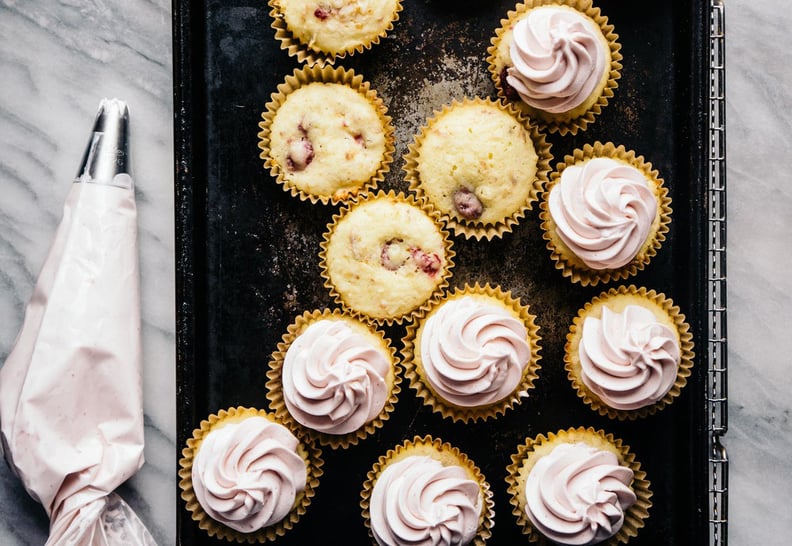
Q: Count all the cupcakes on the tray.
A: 12